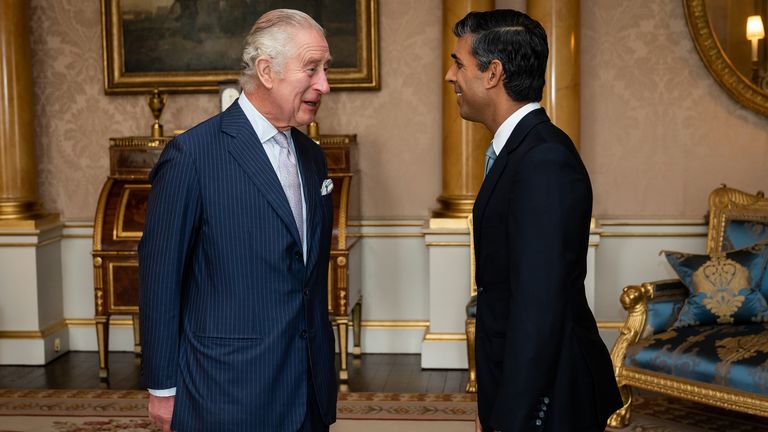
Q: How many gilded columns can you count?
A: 3